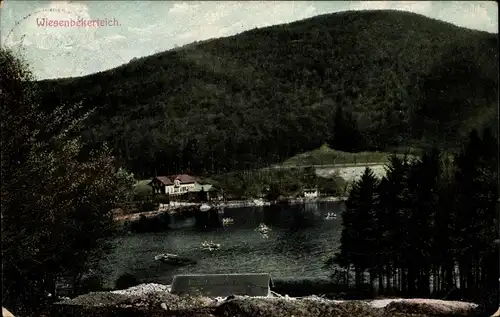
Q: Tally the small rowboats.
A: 5